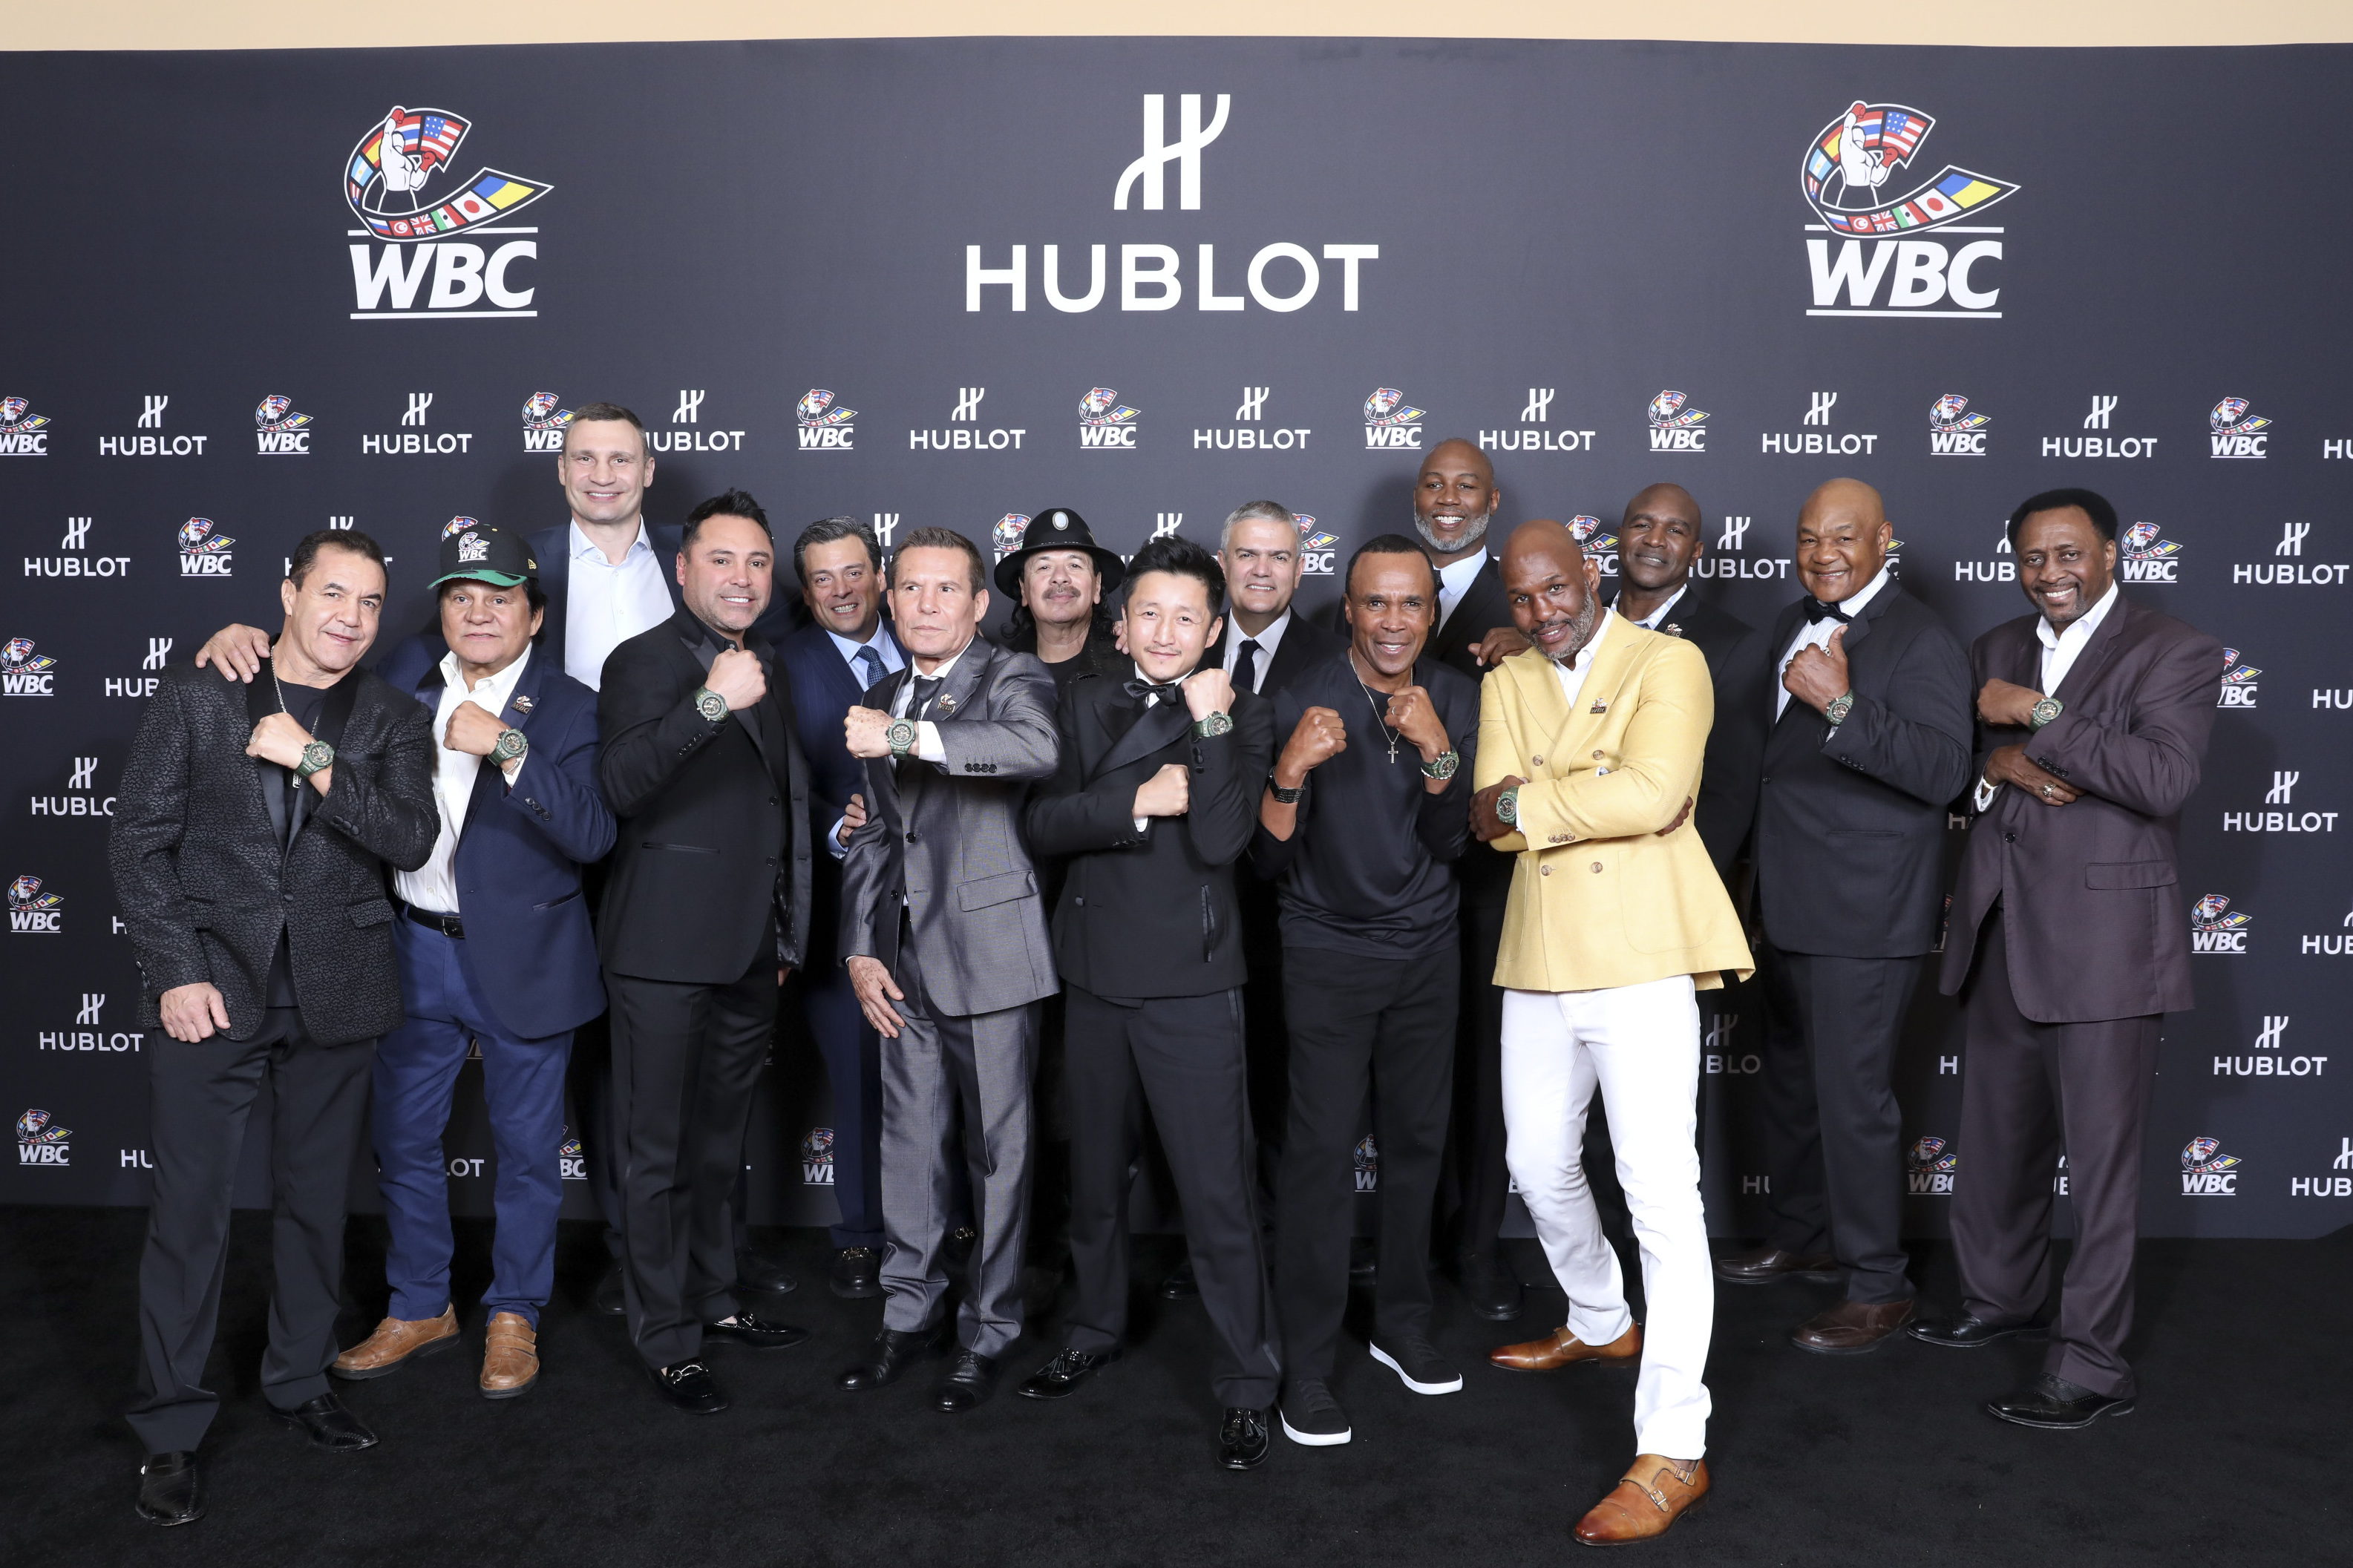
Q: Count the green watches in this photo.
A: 9